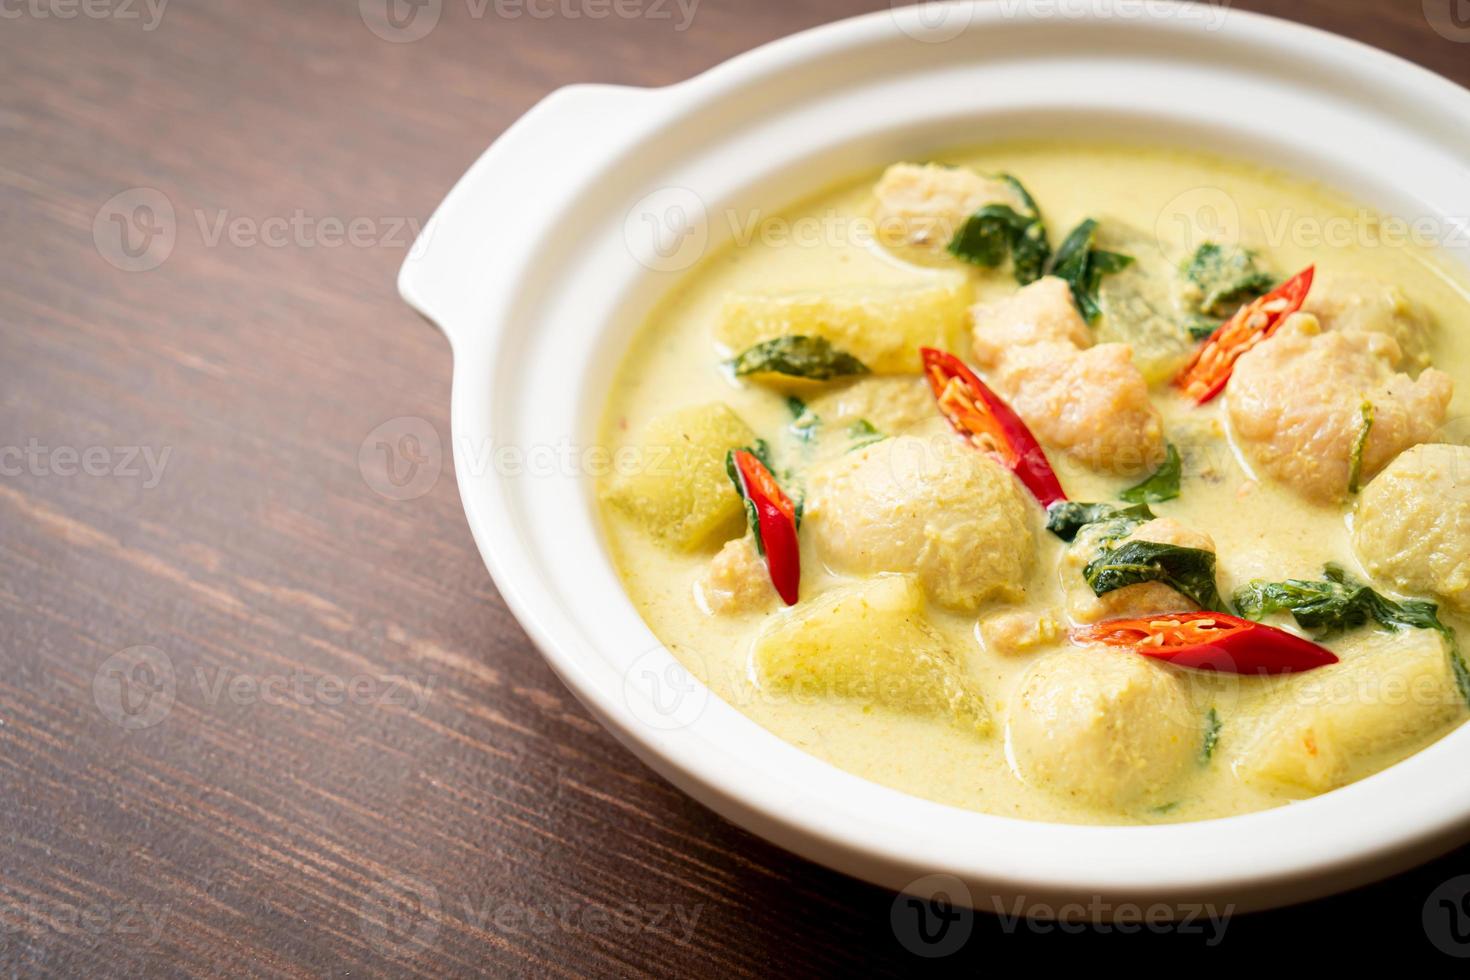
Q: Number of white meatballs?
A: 3